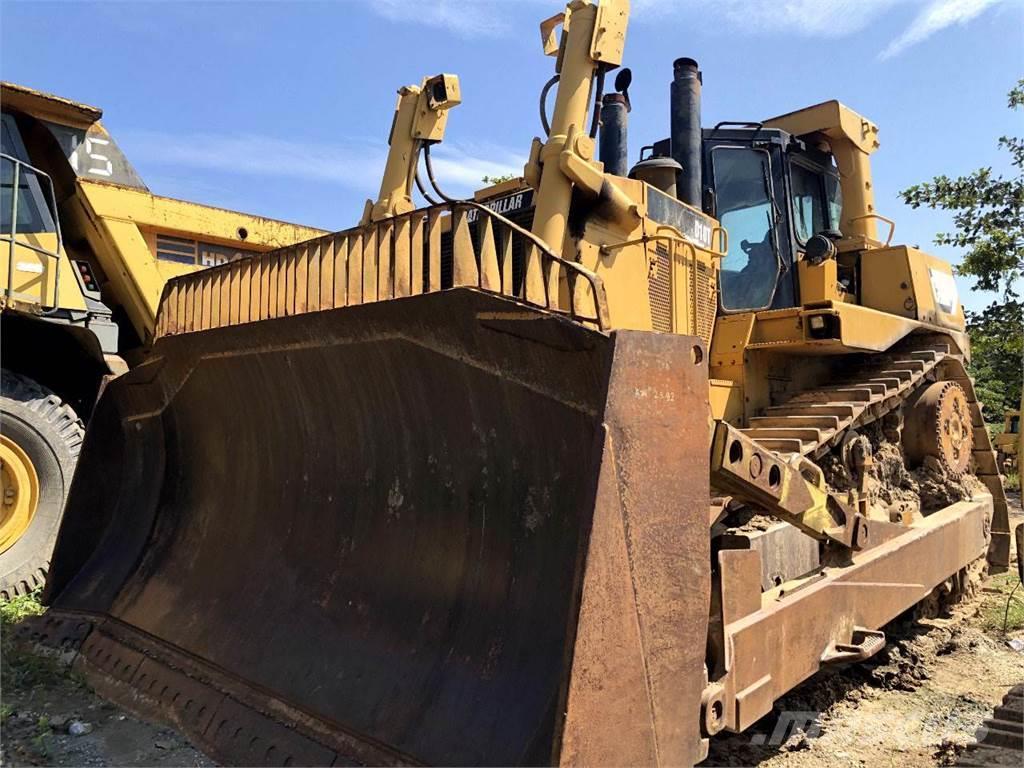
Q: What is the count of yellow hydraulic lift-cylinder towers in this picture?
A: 2